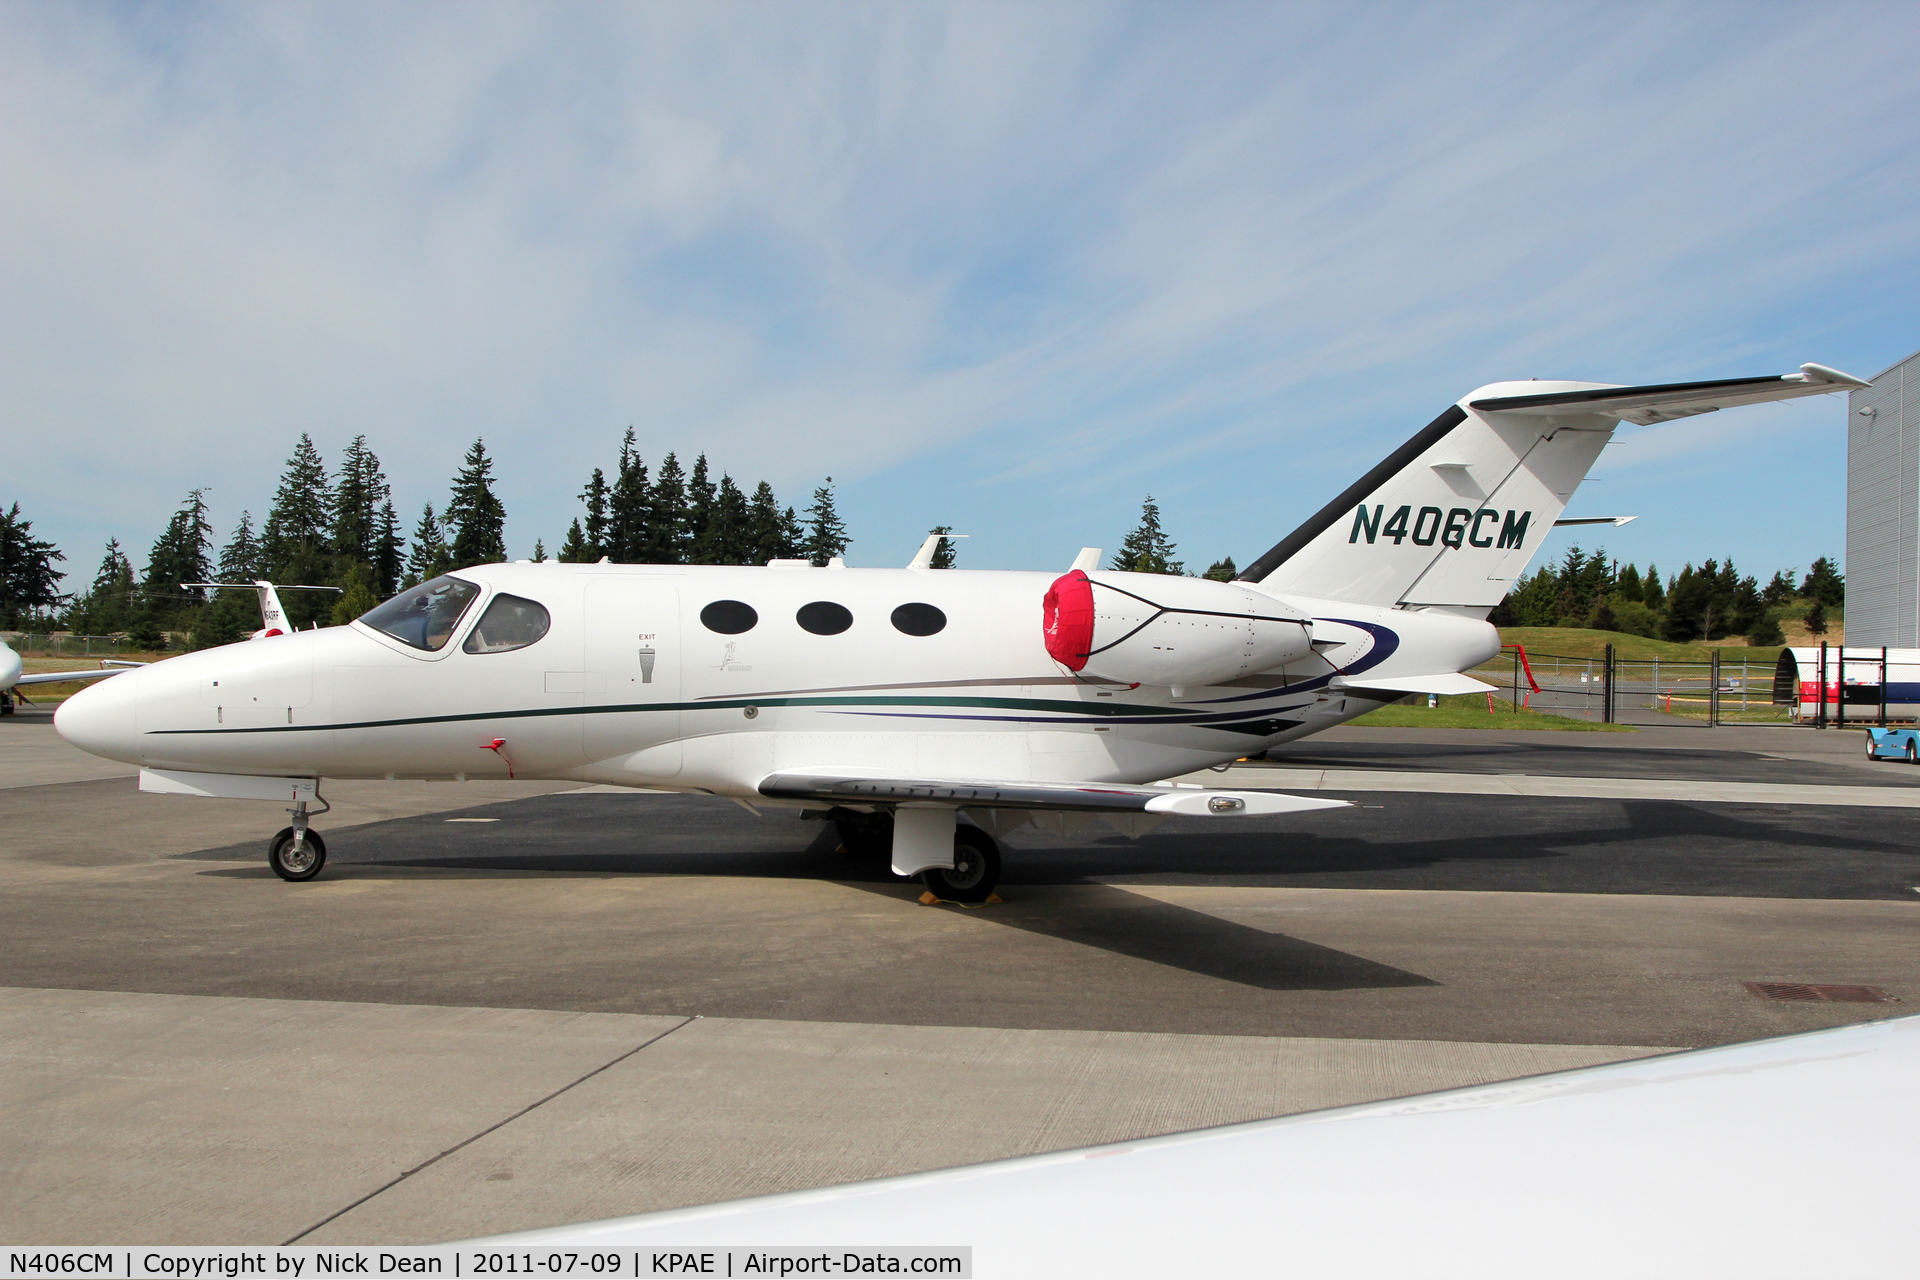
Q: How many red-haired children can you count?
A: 0